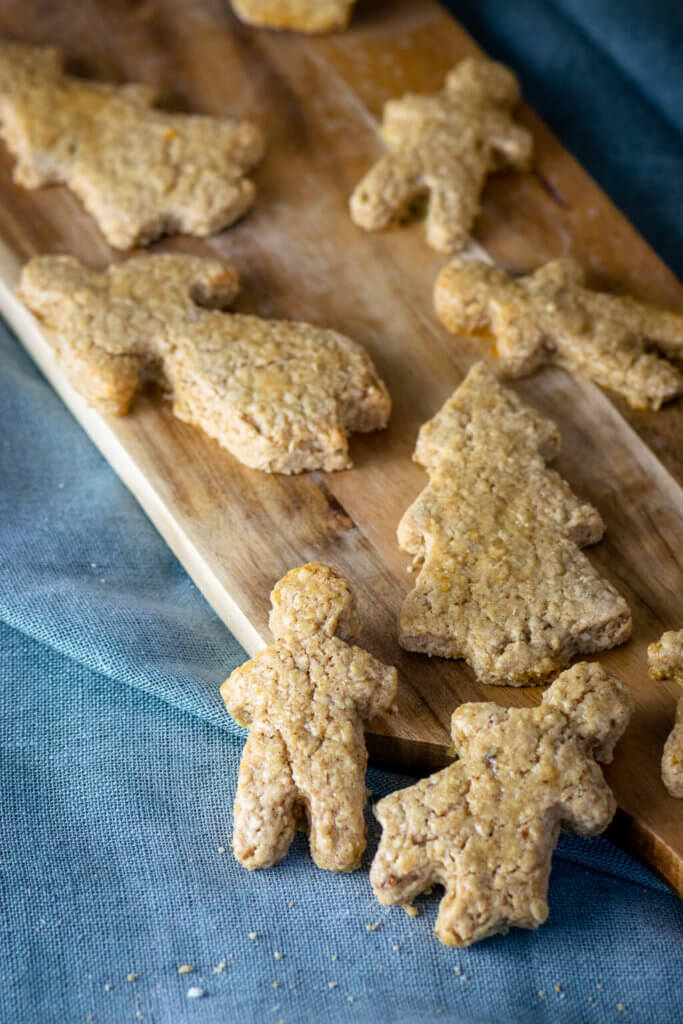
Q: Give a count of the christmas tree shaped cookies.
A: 2